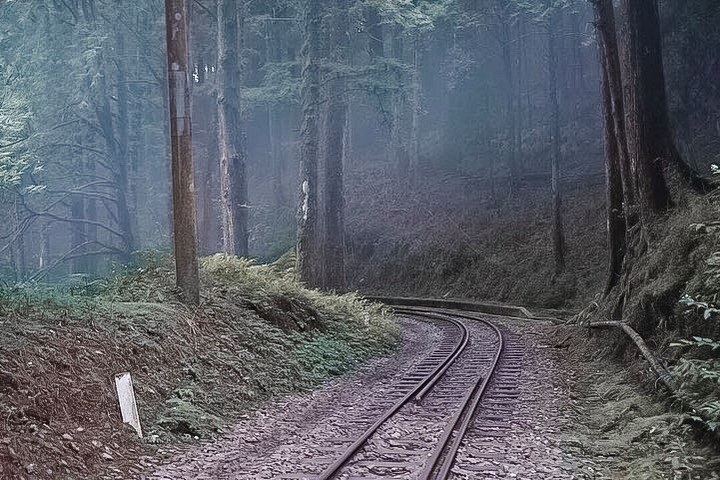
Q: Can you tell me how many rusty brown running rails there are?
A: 2